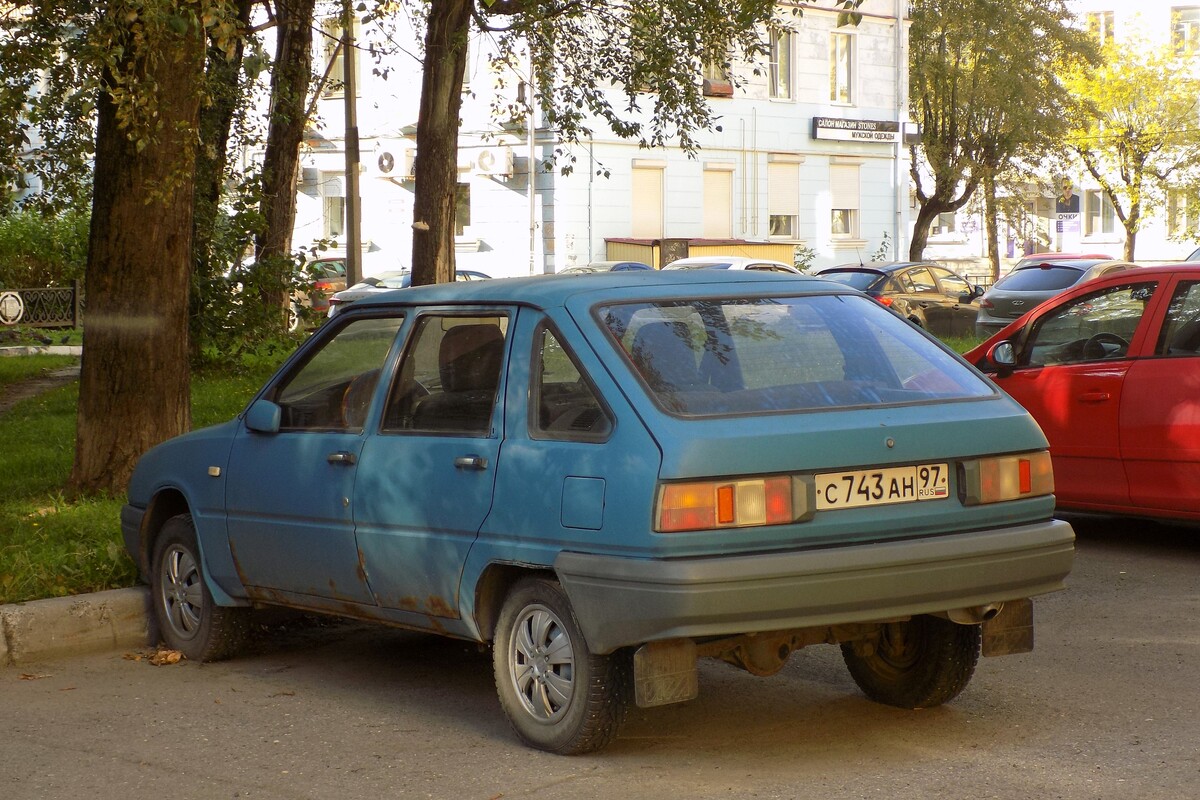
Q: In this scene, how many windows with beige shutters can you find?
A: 4